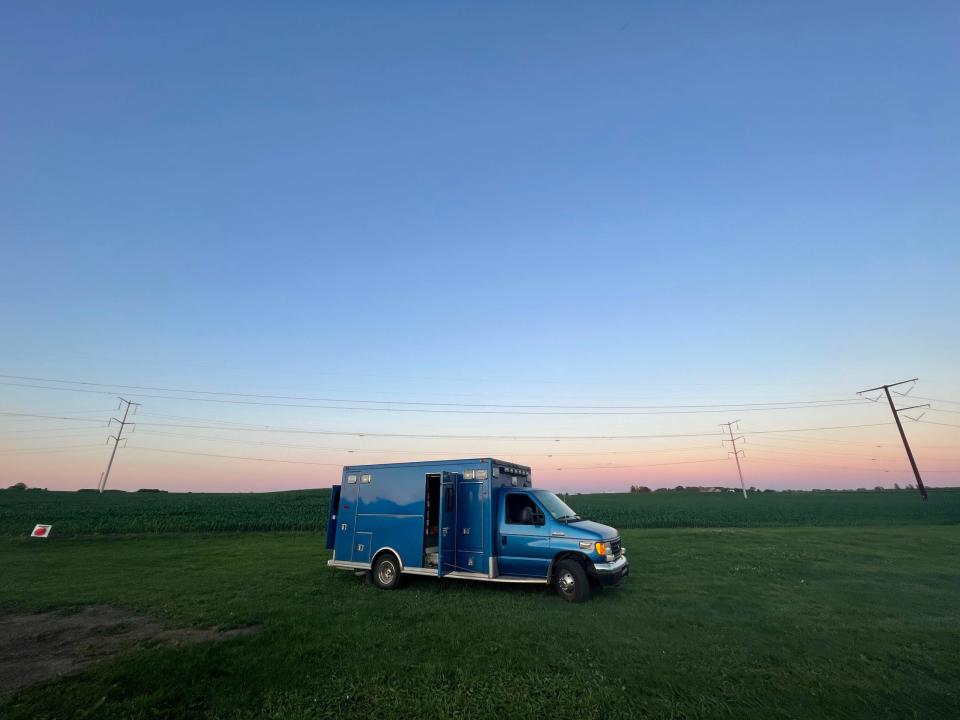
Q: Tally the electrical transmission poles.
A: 3